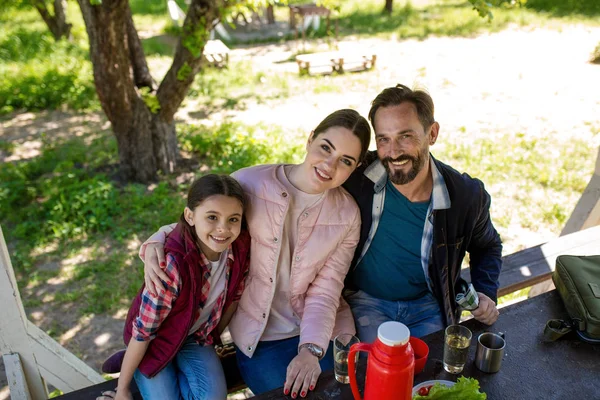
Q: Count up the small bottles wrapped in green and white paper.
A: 1